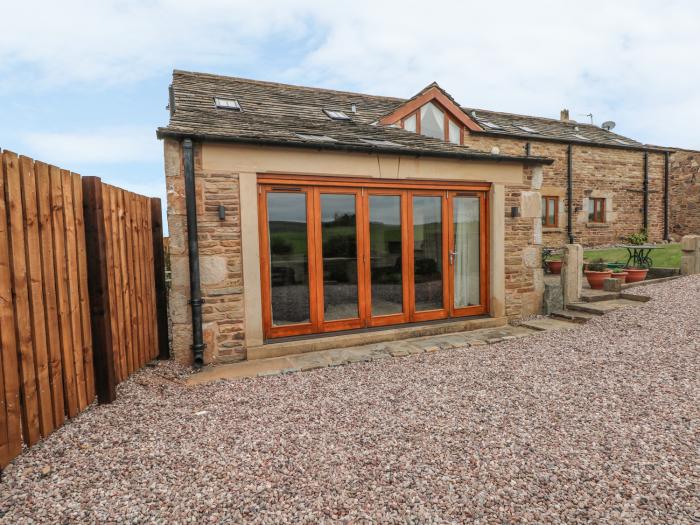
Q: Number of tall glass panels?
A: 5